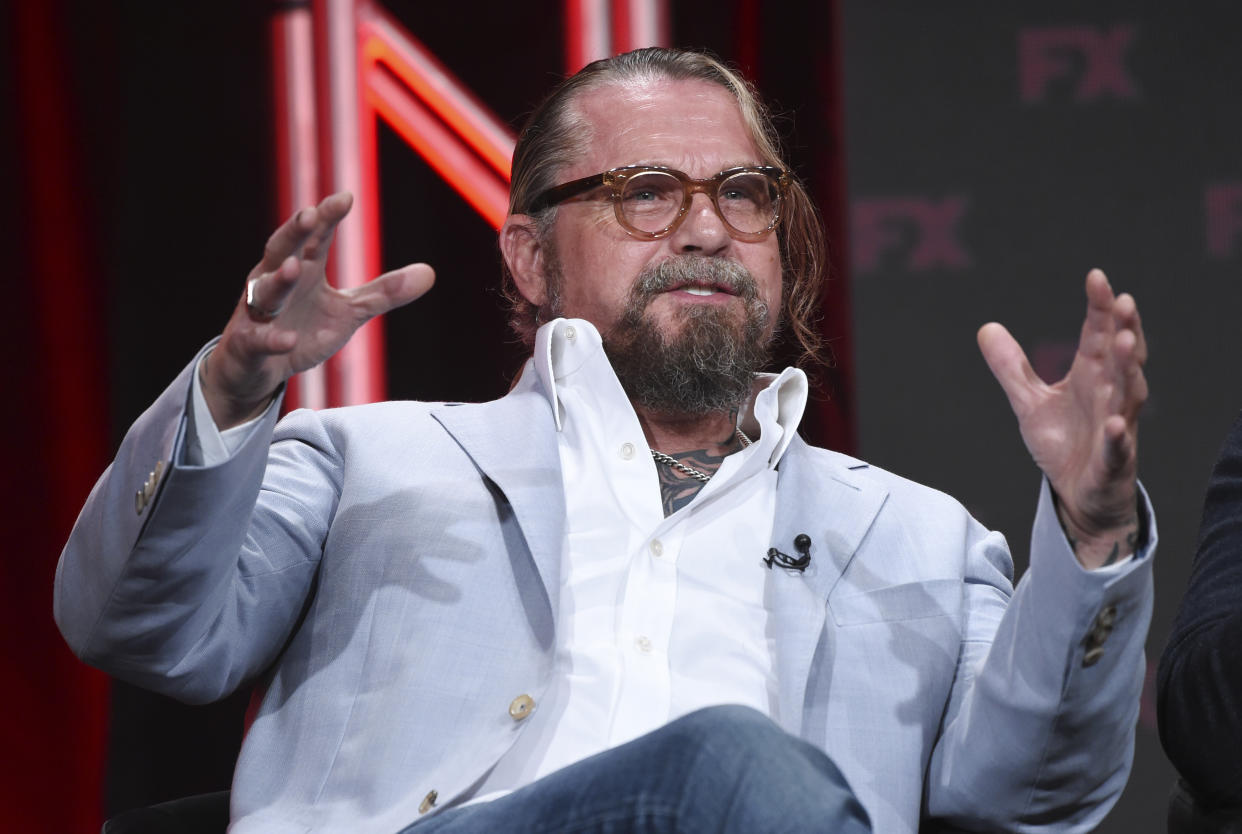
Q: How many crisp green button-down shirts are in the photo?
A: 0